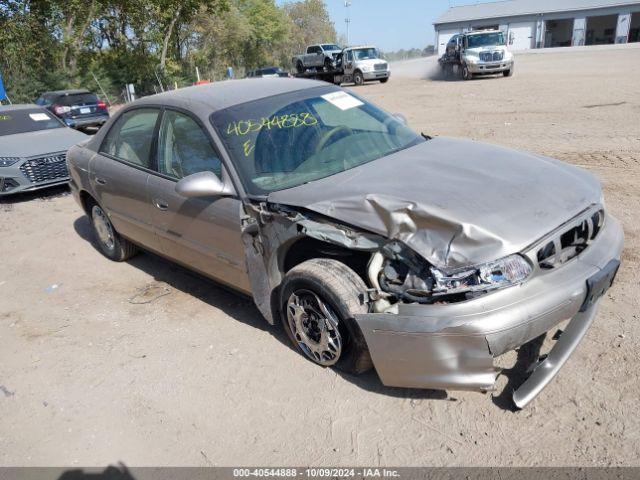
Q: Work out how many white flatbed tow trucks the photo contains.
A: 2